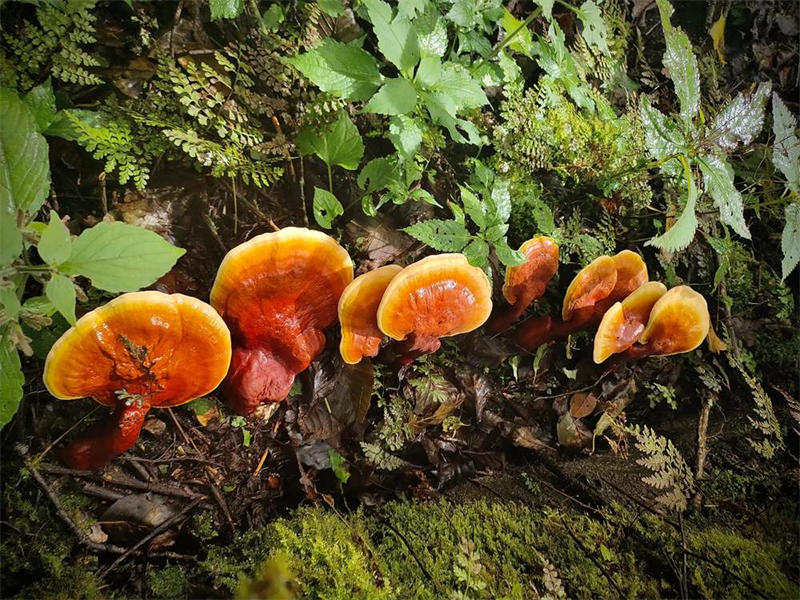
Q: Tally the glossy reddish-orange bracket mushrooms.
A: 9